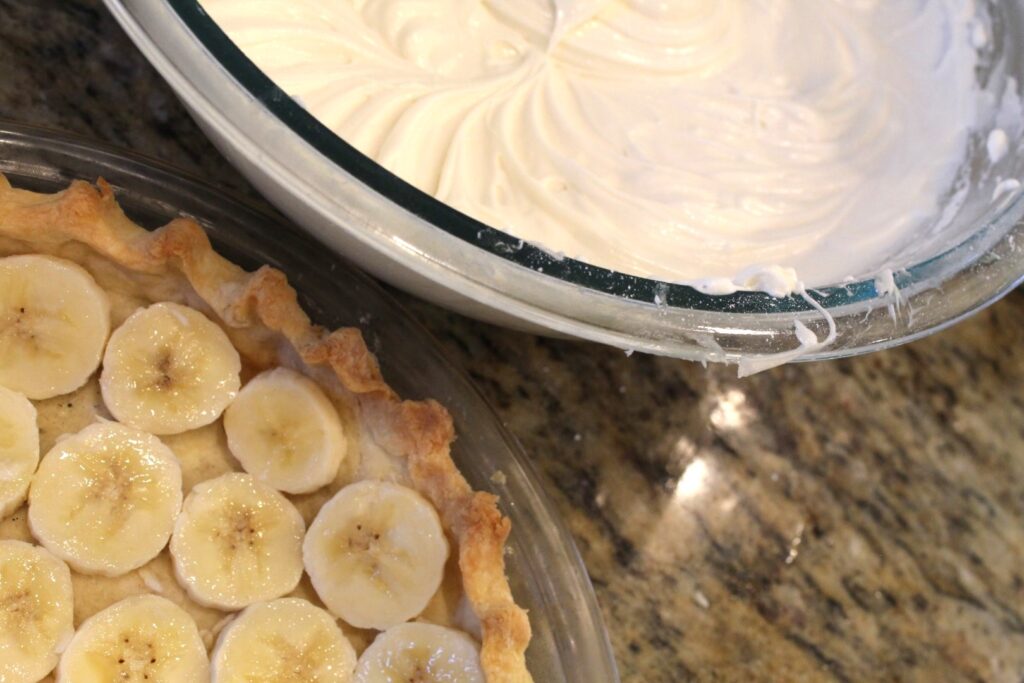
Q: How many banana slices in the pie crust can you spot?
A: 11